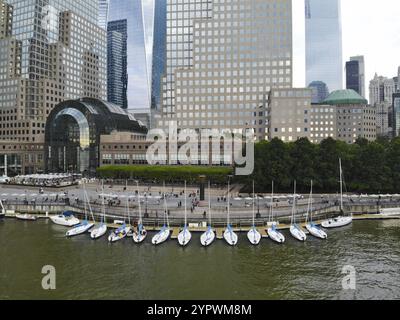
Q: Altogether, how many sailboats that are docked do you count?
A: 13